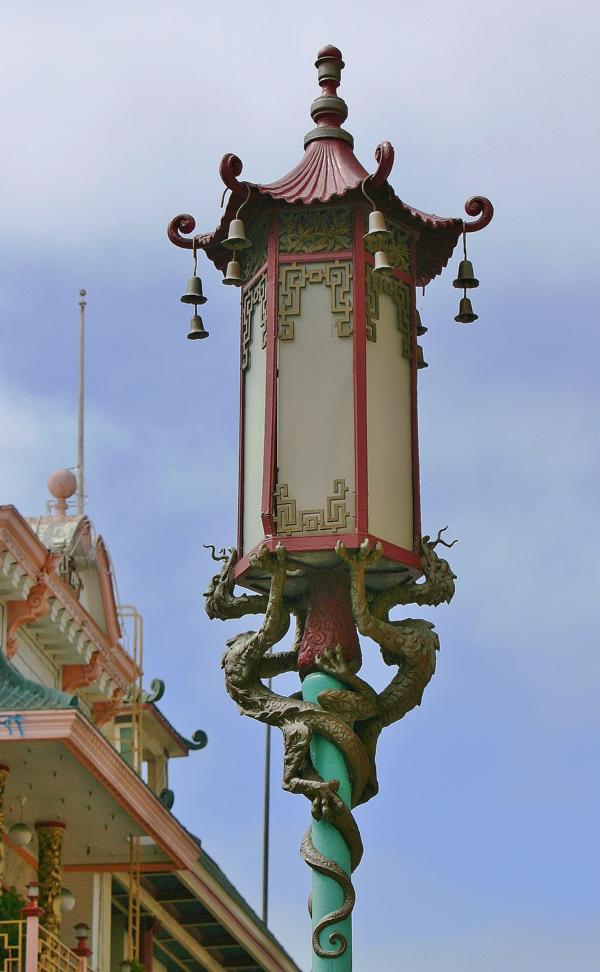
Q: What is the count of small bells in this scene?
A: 10